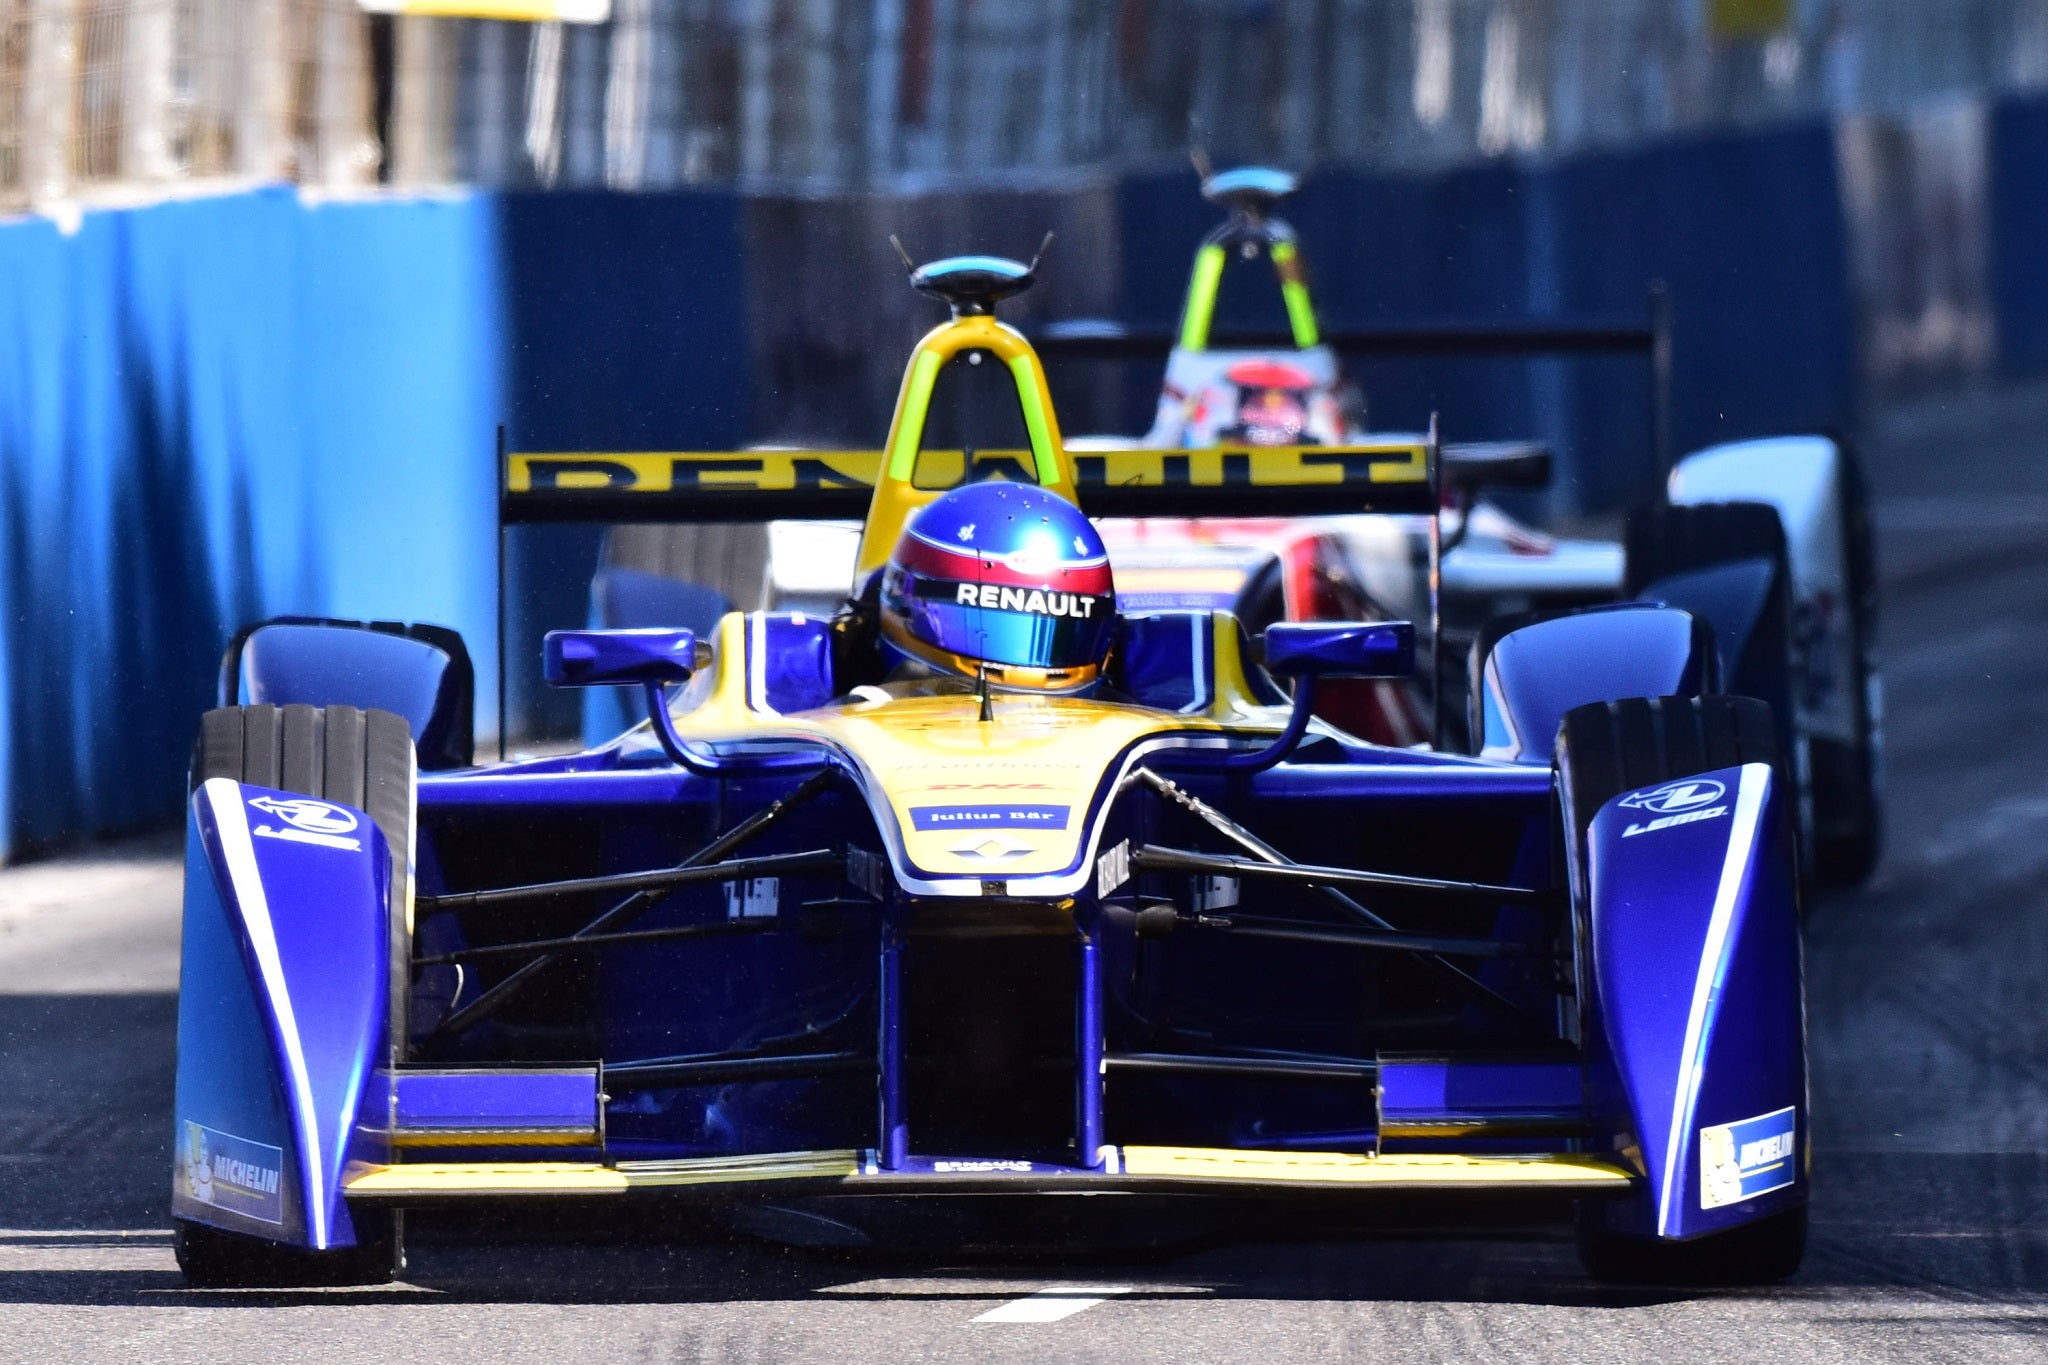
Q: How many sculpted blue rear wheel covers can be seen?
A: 2